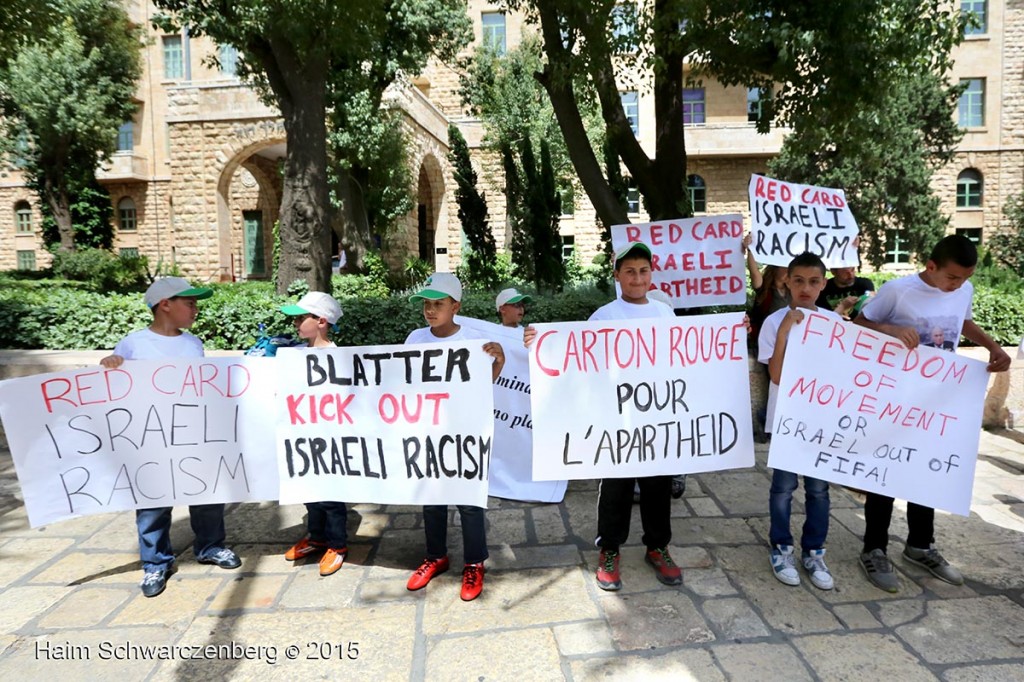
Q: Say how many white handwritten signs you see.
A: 6